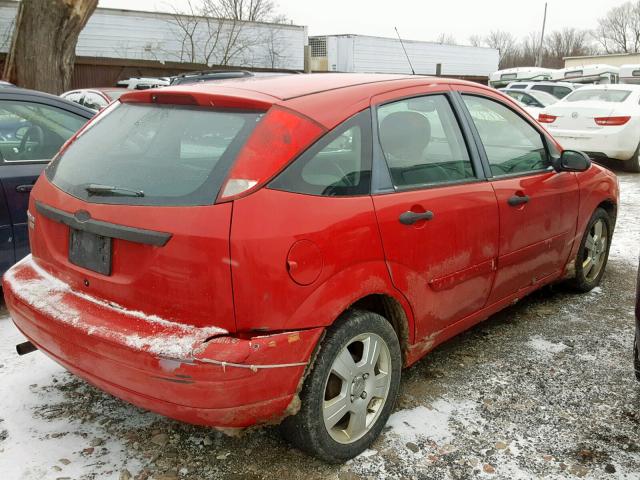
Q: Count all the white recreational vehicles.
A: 3